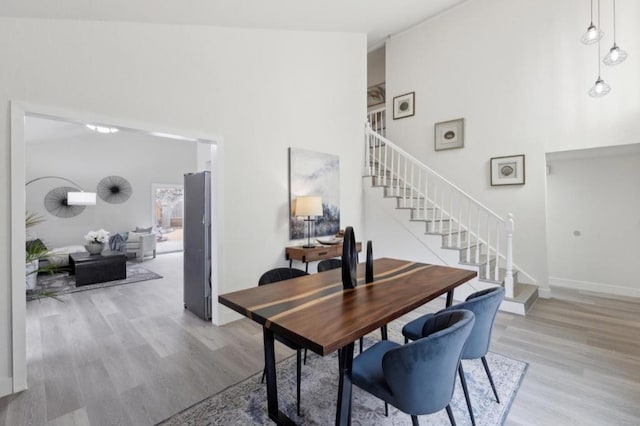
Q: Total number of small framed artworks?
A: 3